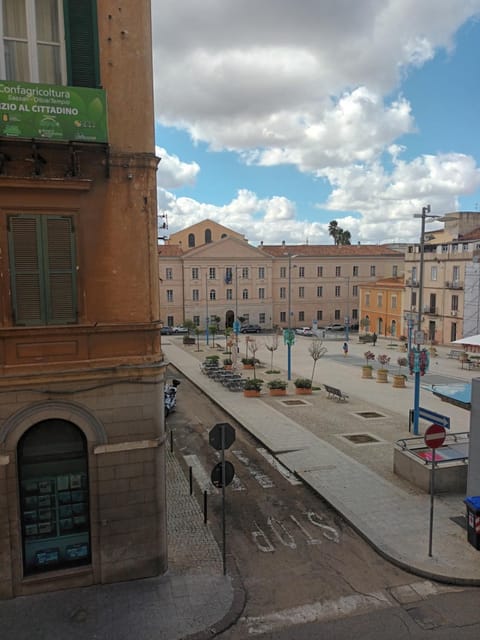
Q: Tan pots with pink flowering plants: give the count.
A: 3